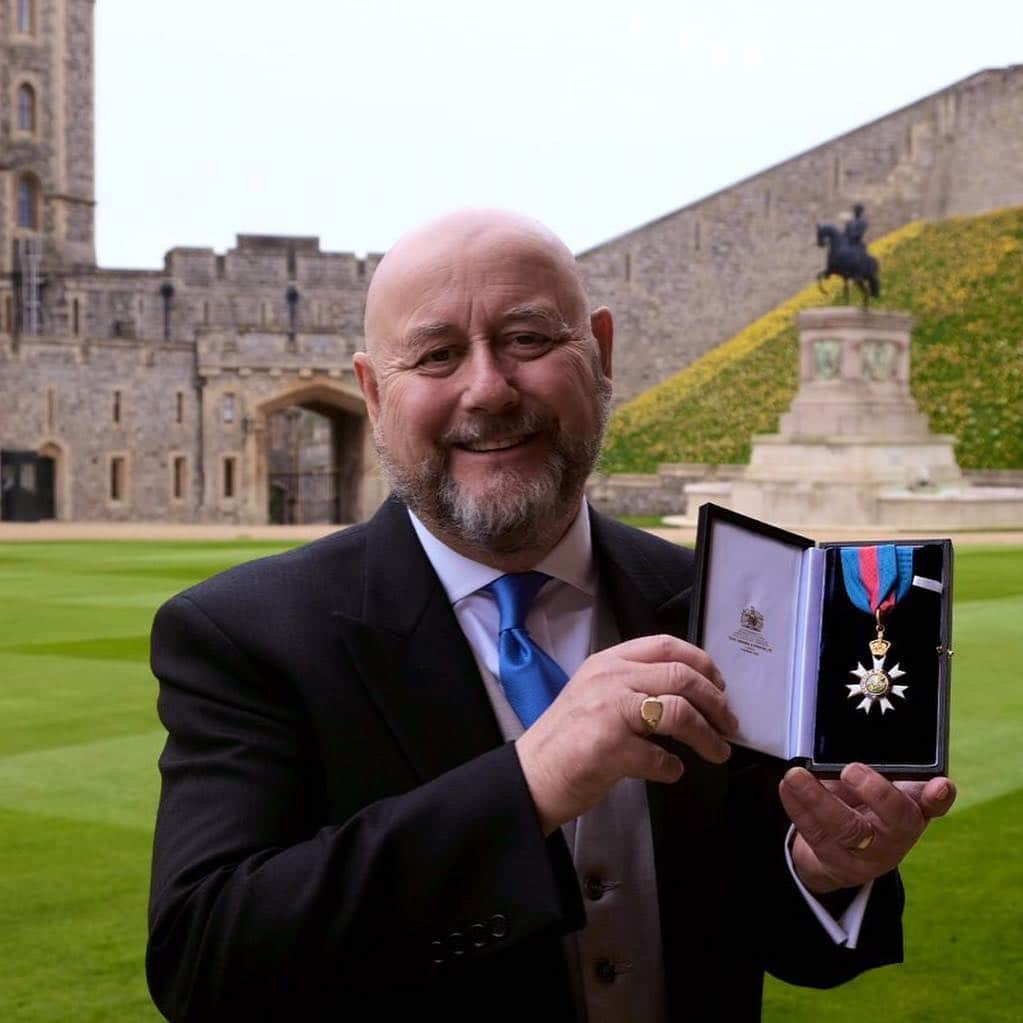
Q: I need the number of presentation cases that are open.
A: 1